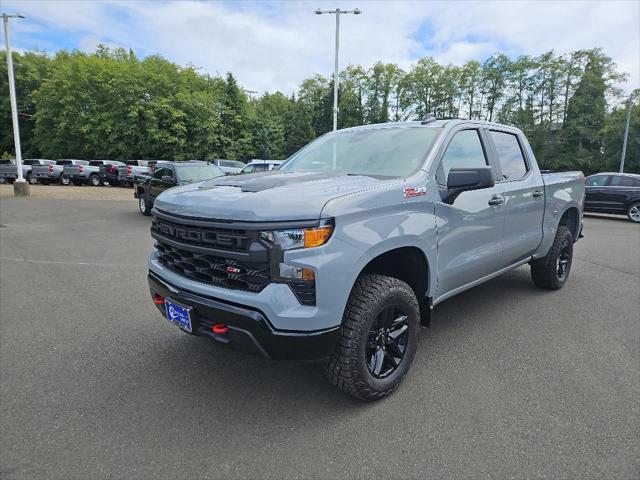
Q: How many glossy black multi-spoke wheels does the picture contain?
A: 2